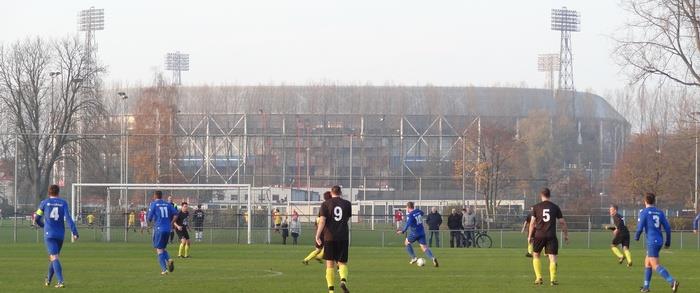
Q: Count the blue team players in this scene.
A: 4